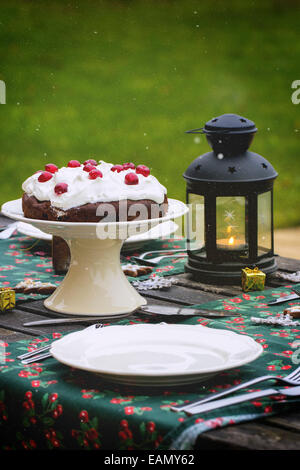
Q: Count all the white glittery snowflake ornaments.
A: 3